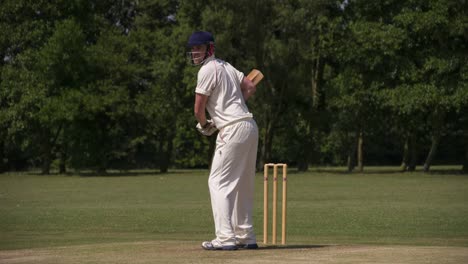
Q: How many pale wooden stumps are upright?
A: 3